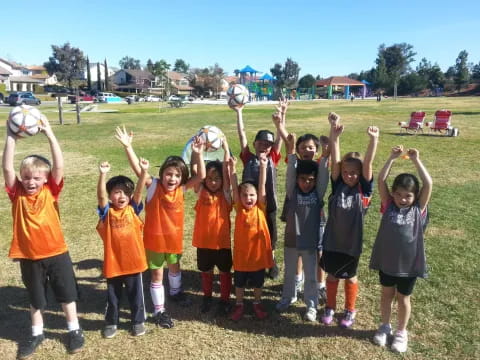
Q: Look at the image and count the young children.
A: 10